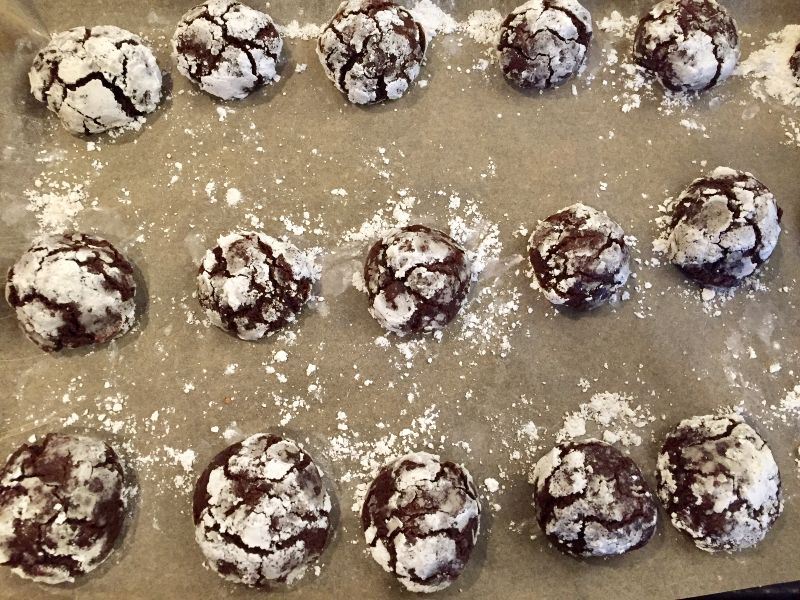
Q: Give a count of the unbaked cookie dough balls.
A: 0